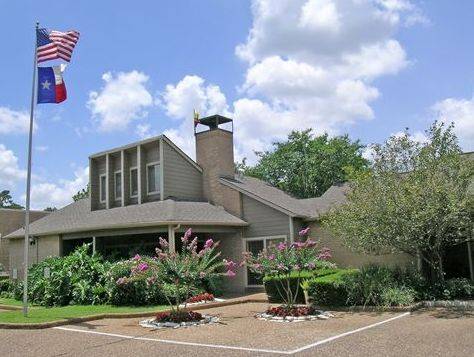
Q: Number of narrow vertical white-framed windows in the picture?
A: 4